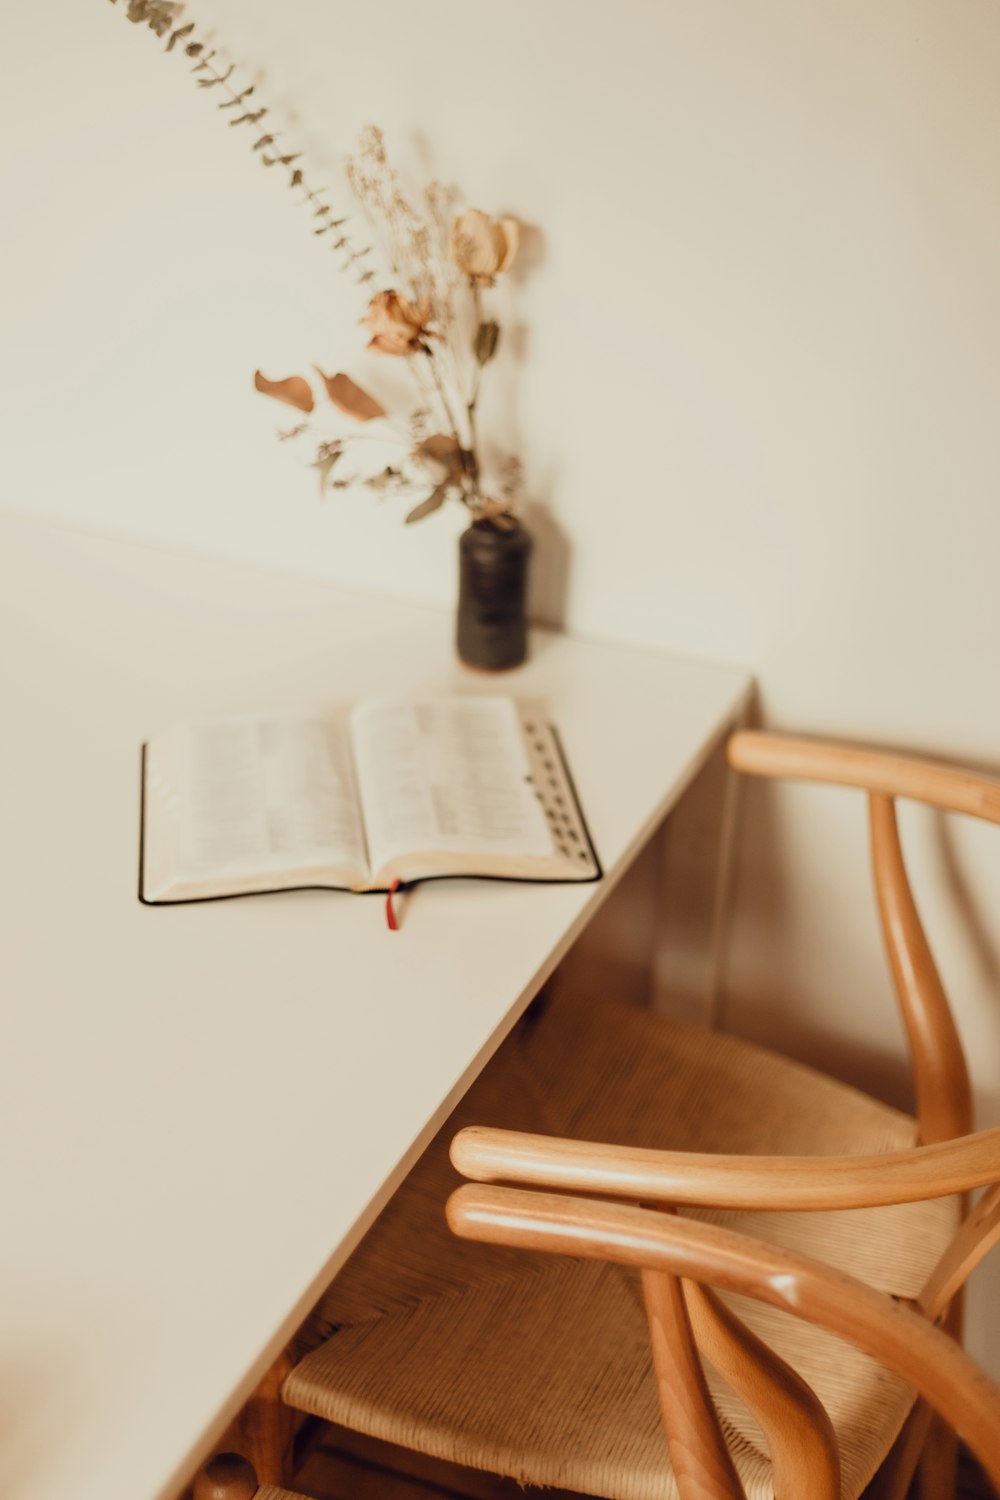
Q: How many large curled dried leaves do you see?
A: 2